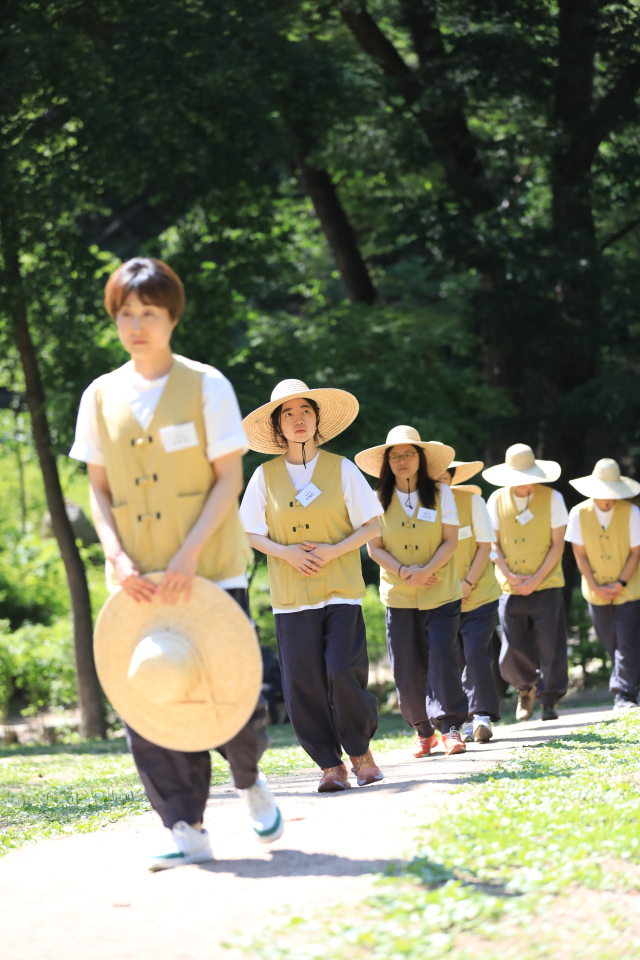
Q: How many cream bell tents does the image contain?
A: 0